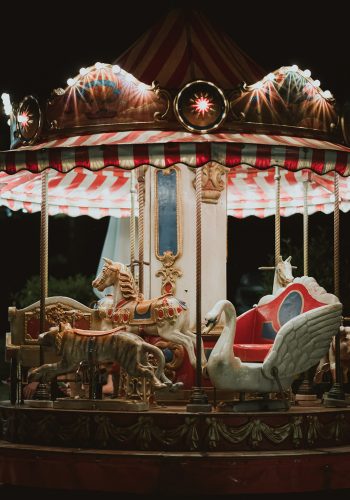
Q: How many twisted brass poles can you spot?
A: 7